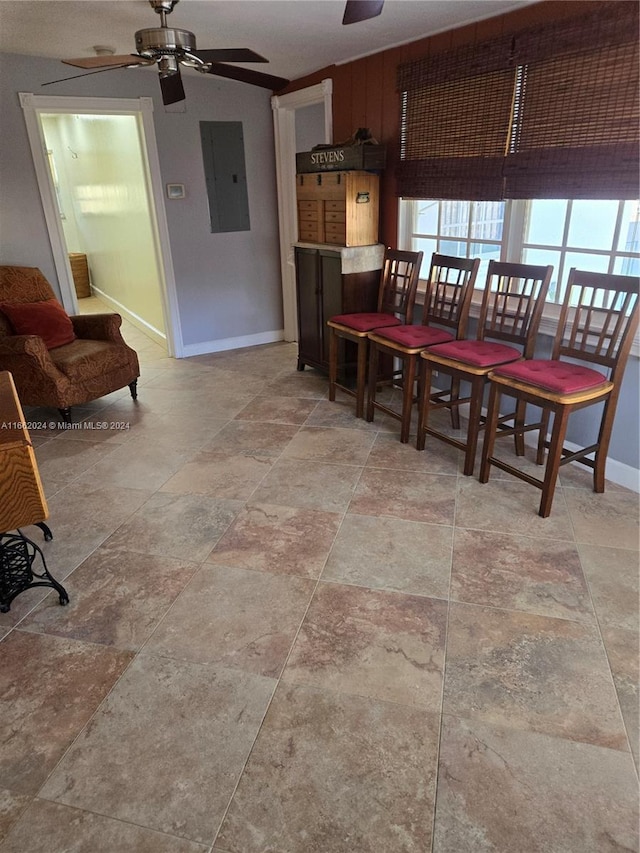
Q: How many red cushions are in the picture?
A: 5